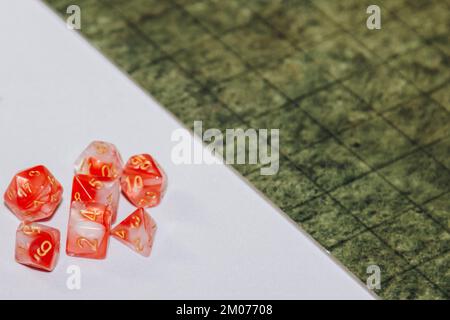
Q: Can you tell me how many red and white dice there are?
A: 7